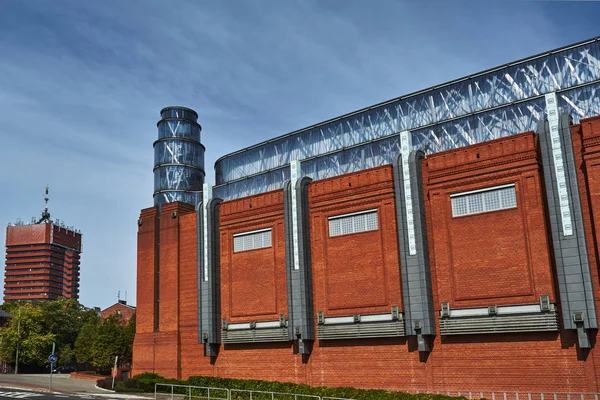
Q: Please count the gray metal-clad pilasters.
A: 4